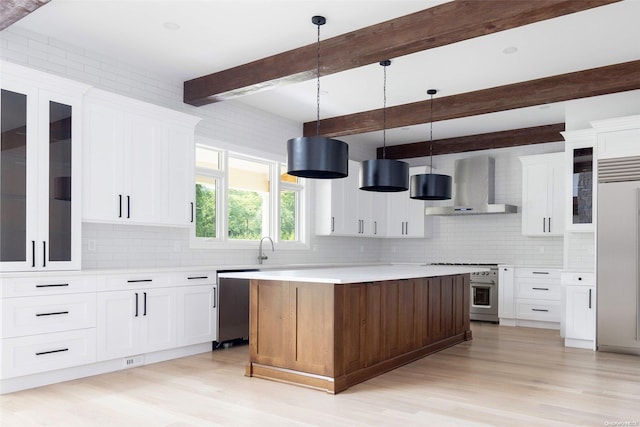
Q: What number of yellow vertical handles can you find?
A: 0